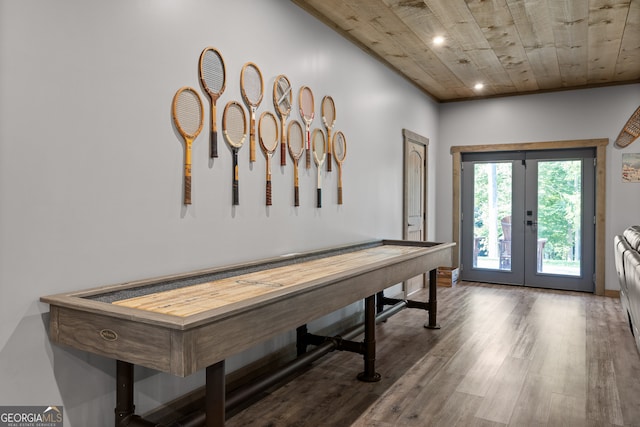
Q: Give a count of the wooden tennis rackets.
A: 11